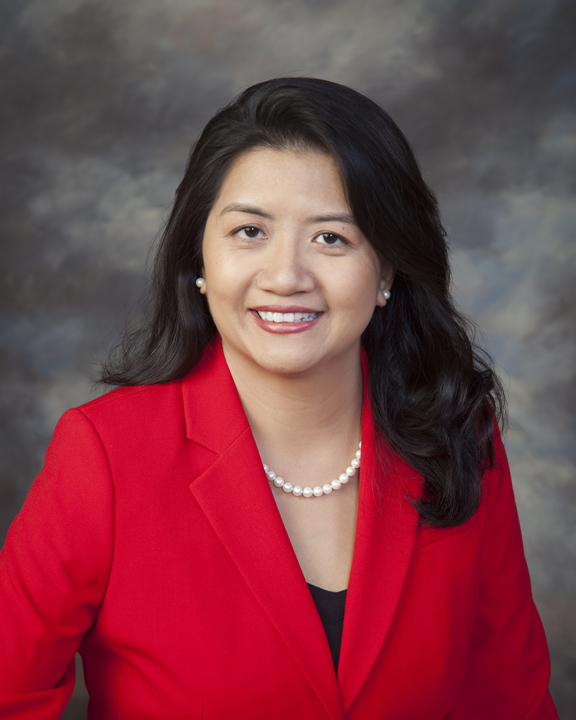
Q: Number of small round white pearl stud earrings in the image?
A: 2